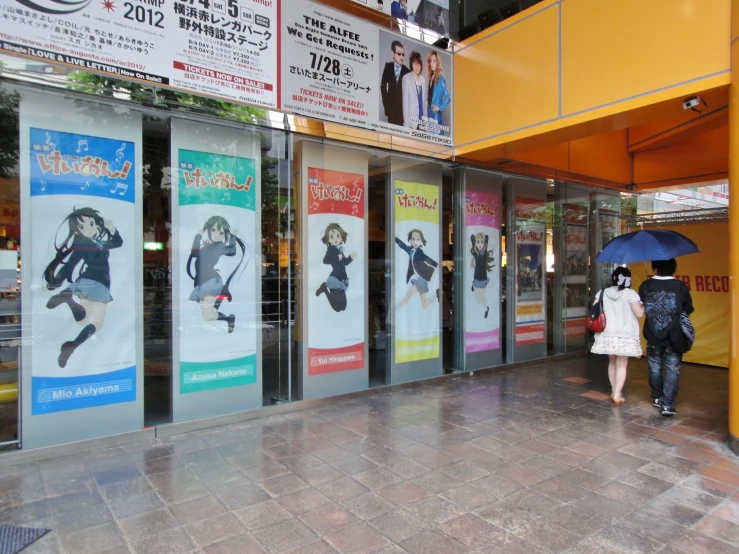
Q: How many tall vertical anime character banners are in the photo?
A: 5